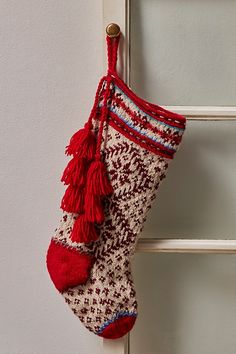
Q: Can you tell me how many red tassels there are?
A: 6